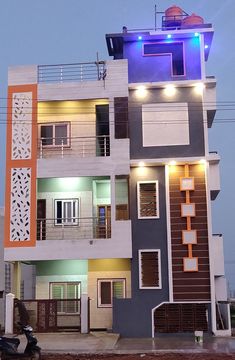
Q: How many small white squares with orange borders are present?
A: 4